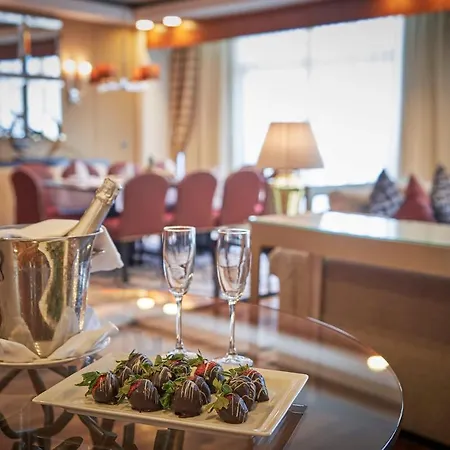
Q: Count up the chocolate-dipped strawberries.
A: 12